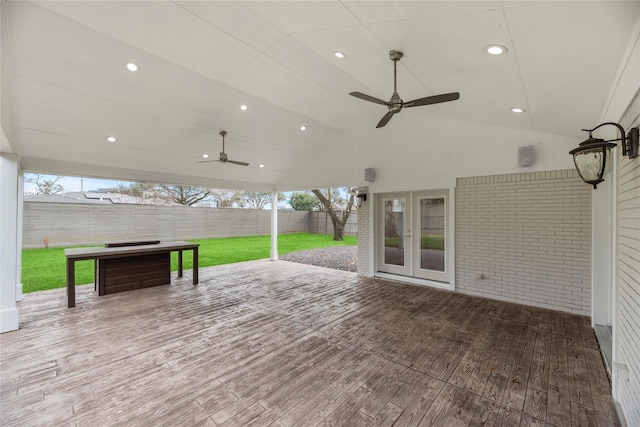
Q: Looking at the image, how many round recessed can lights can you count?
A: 9